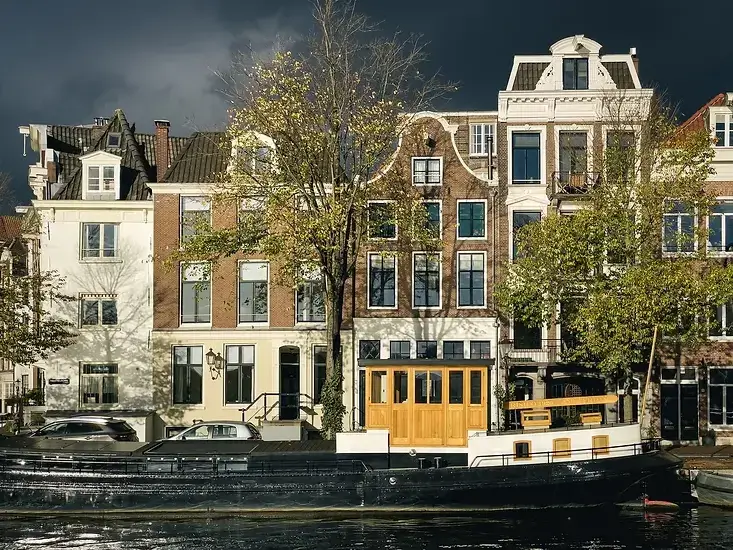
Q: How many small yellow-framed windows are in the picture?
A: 3